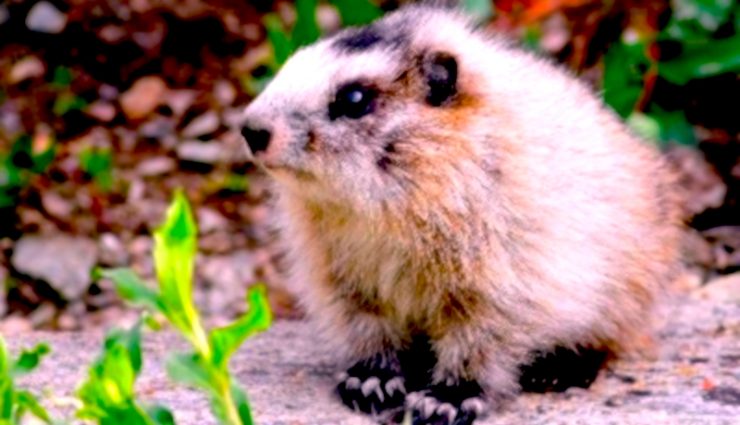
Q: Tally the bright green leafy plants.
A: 3